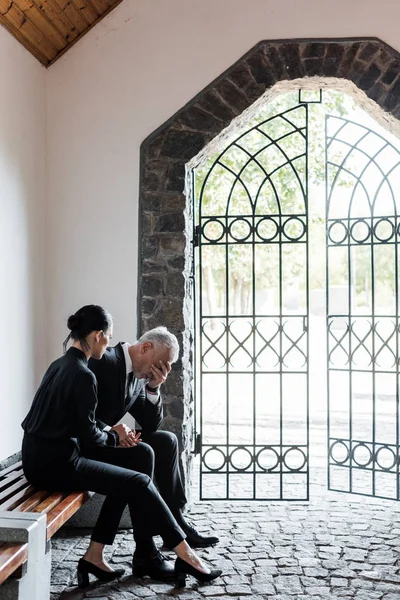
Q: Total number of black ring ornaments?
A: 14